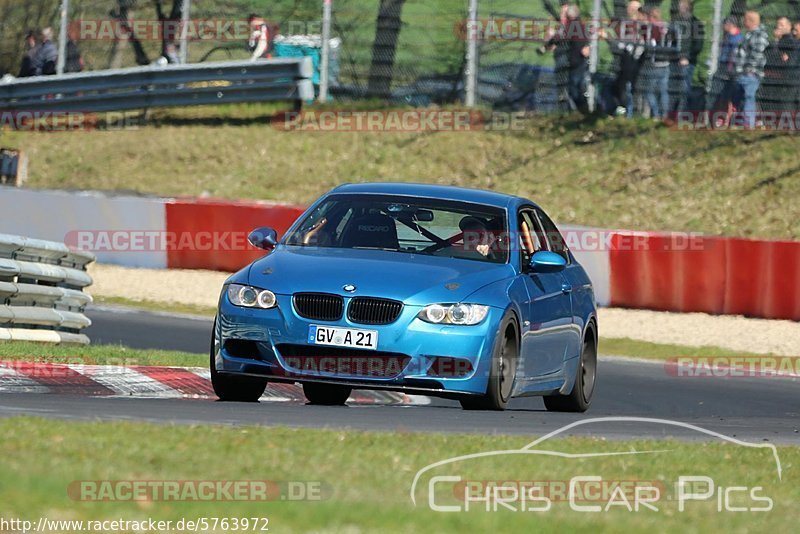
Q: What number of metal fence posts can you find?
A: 6